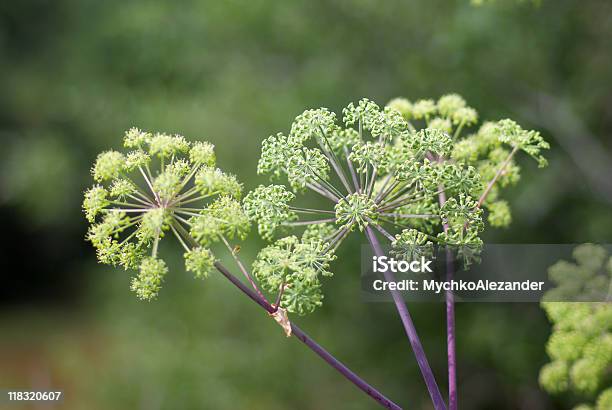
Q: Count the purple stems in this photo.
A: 3